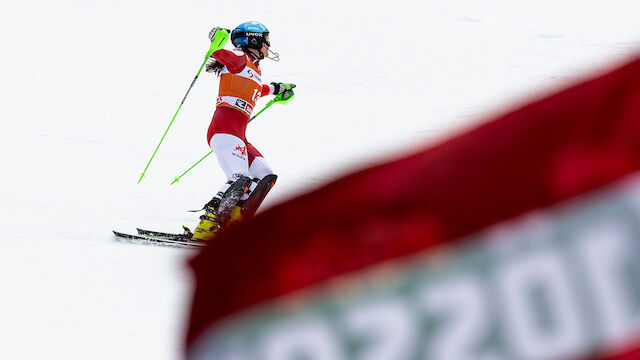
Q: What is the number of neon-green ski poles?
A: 2